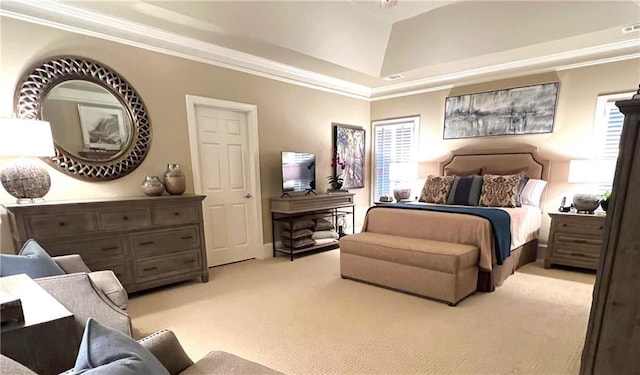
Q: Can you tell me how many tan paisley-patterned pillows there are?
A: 2